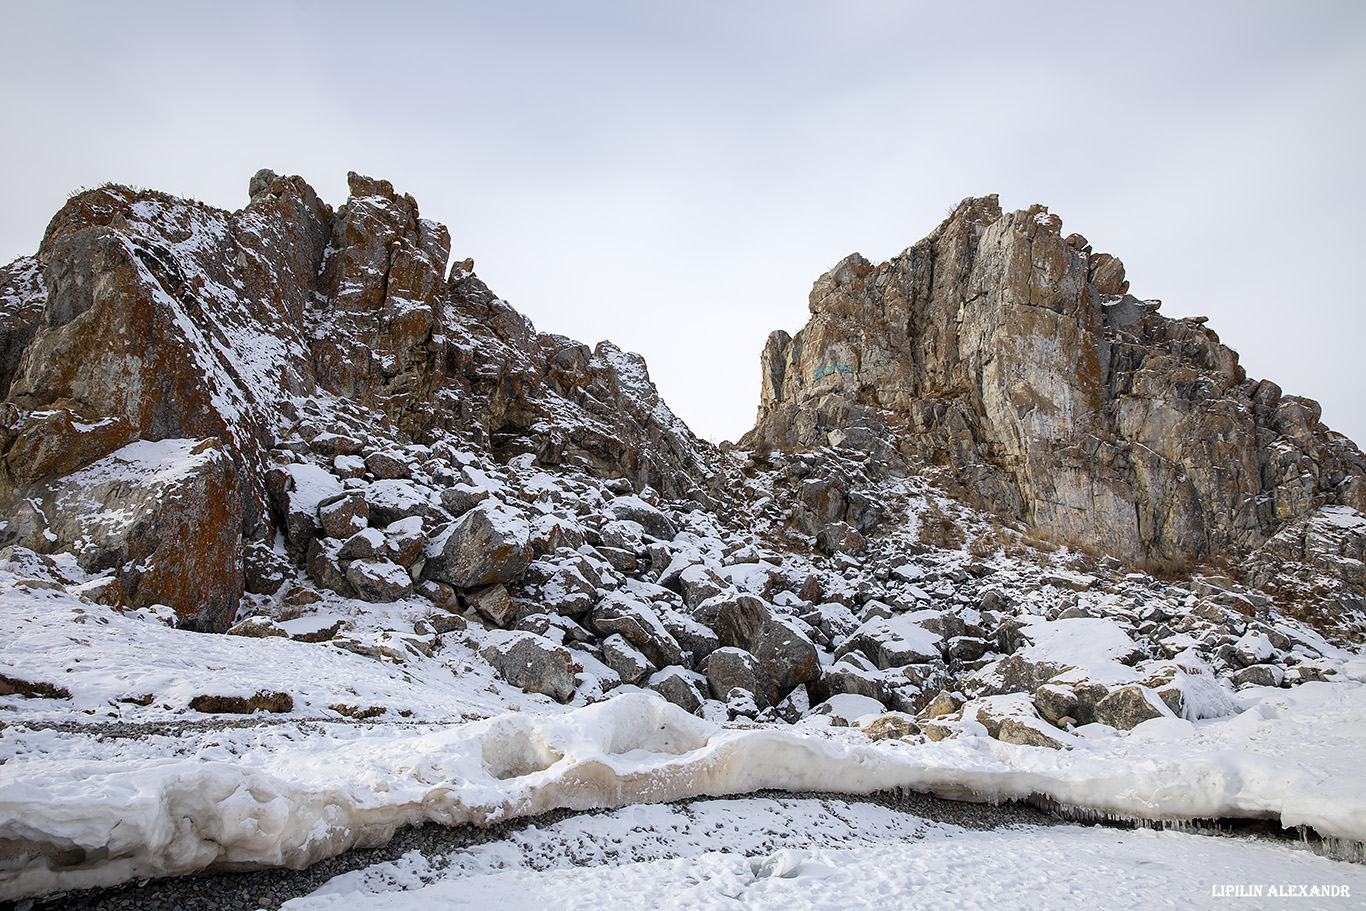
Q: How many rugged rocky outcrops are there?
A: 2